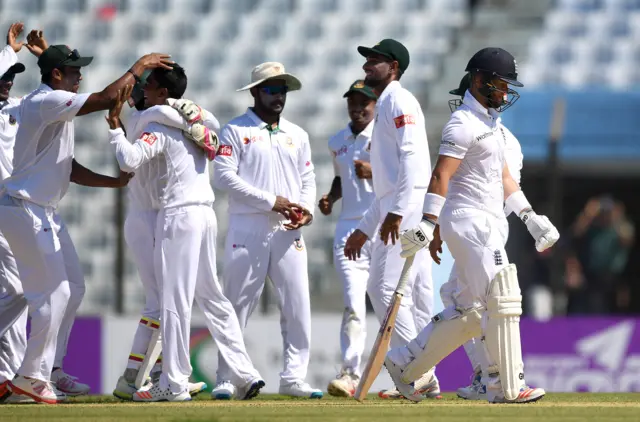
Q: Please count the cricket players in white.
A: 9